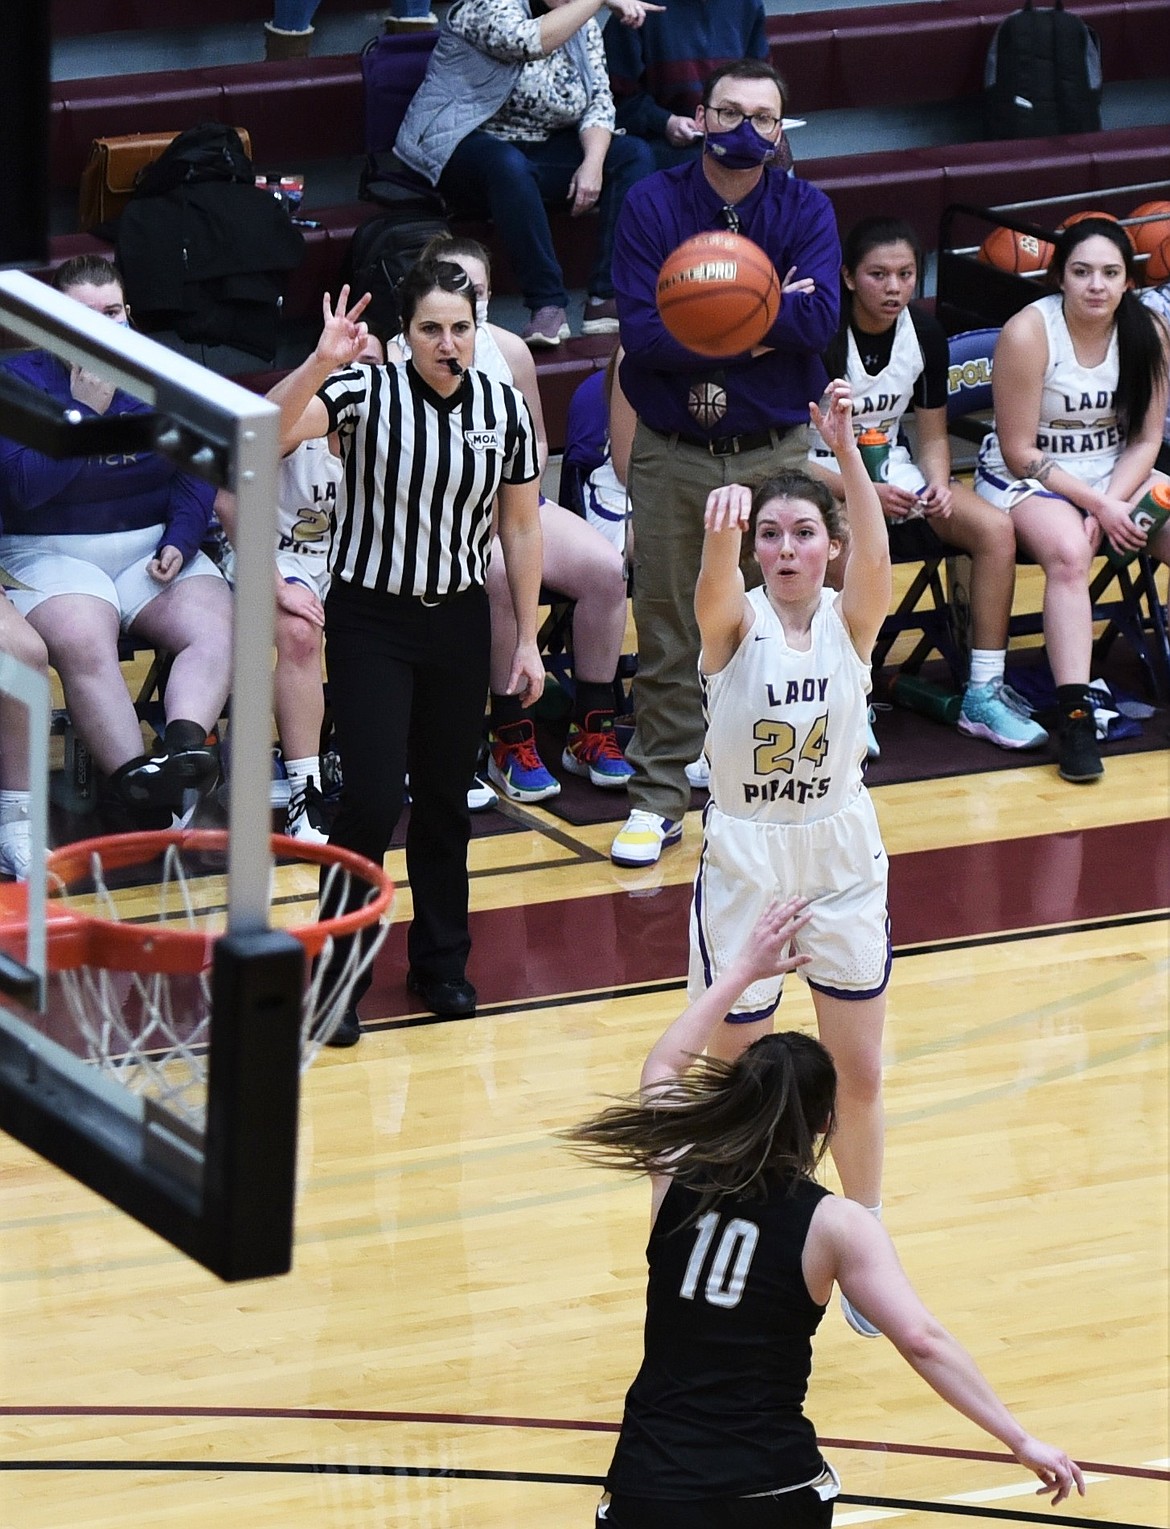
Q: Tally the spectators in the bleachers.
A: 3